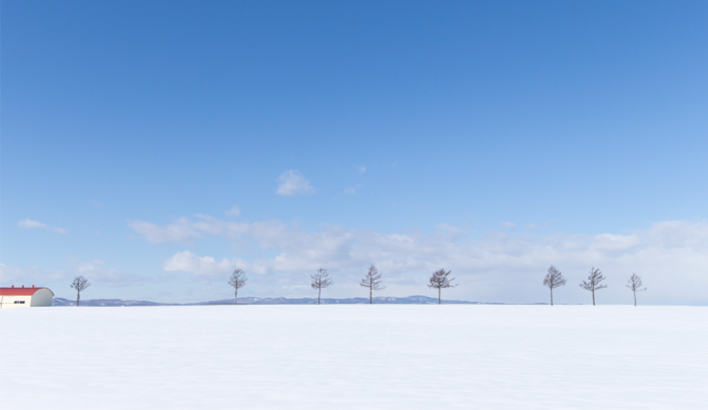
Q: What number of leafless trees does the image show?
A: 8